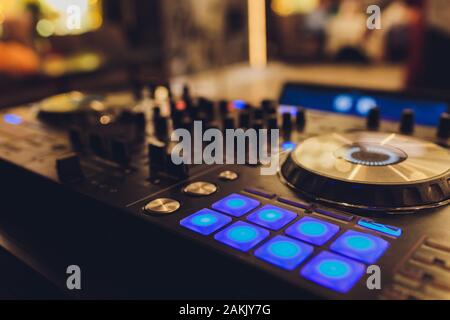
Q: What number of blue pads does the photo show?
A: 8